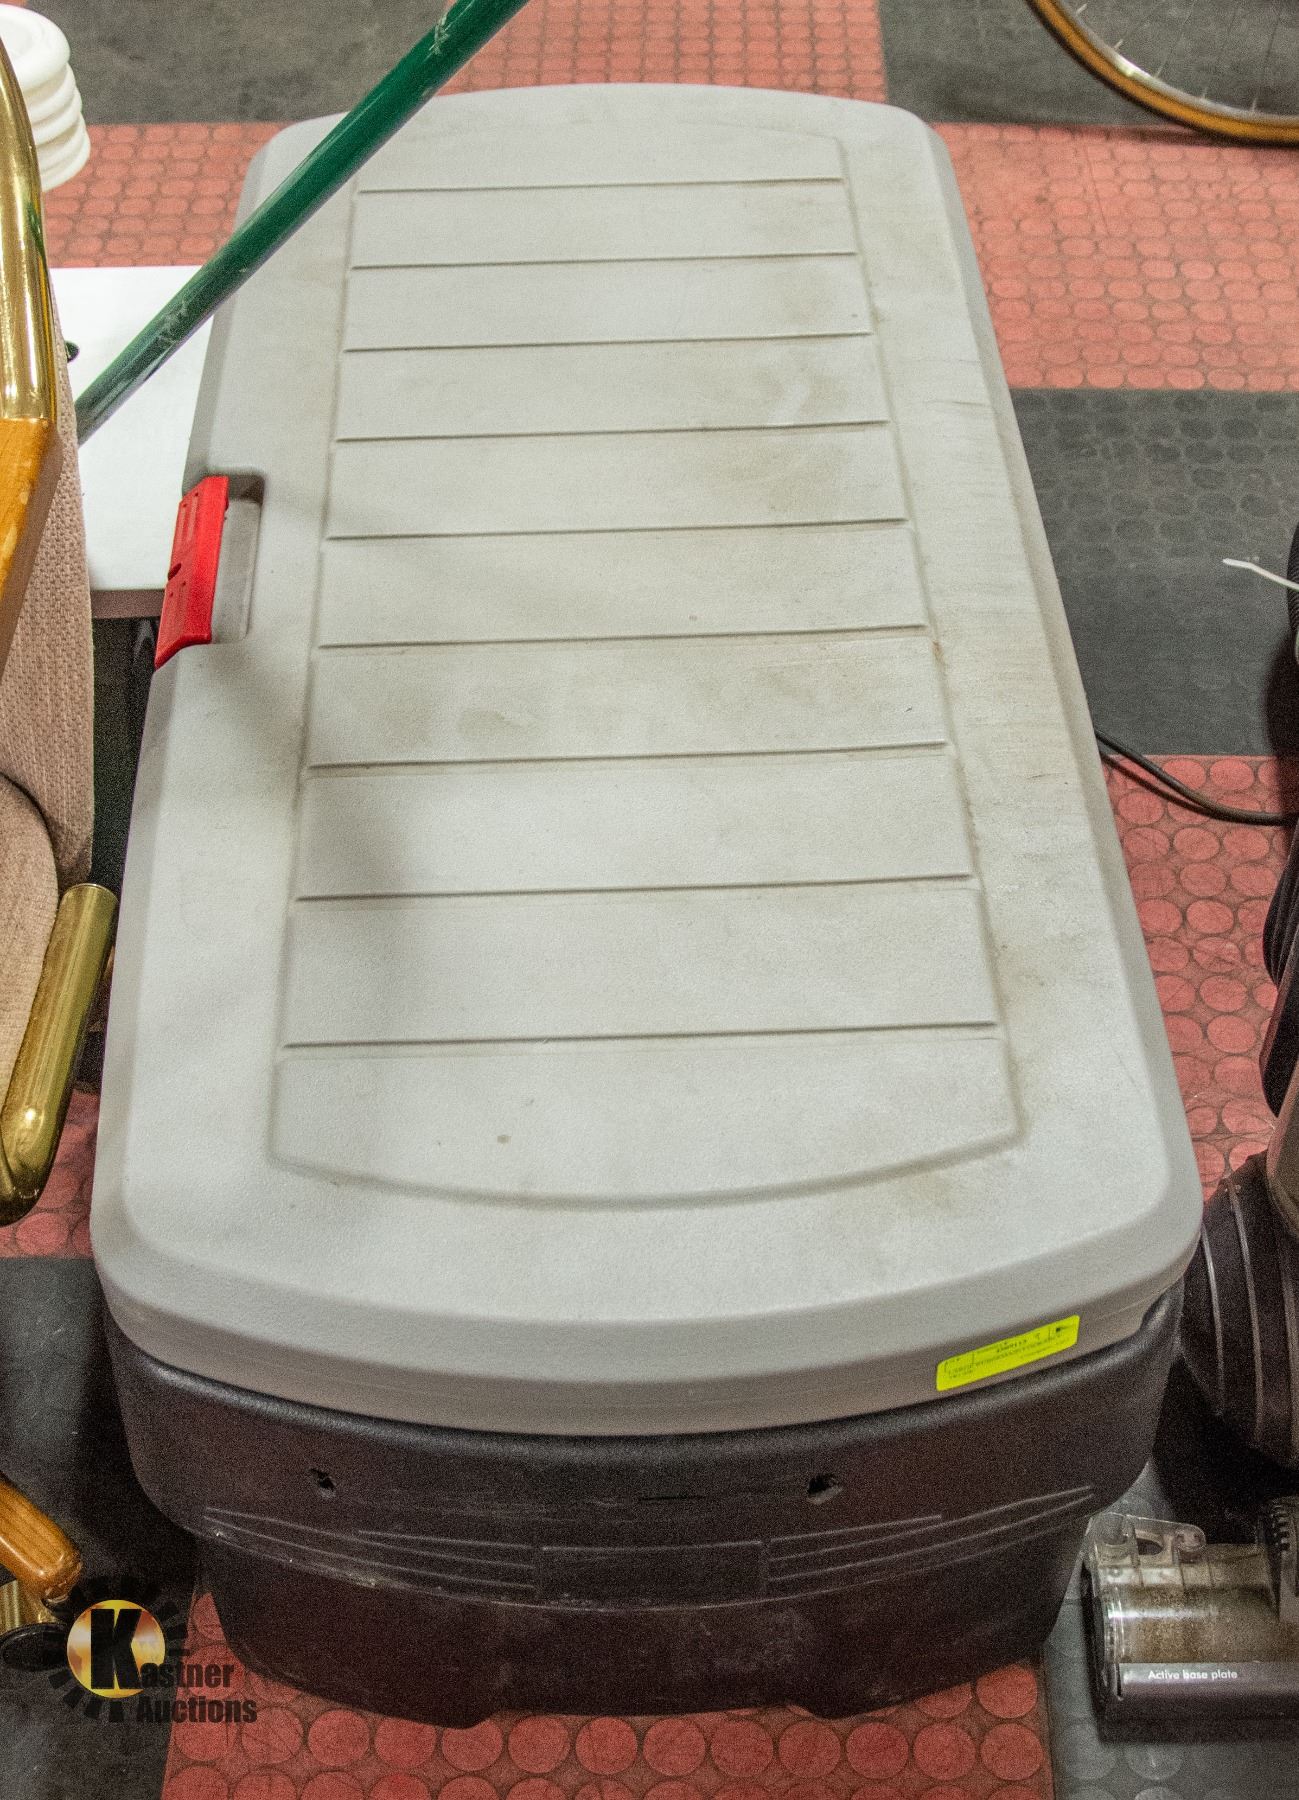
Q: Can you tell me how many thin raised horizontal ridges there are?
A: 9